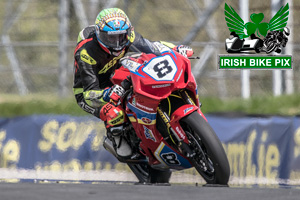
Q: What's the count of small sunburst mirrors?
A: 0